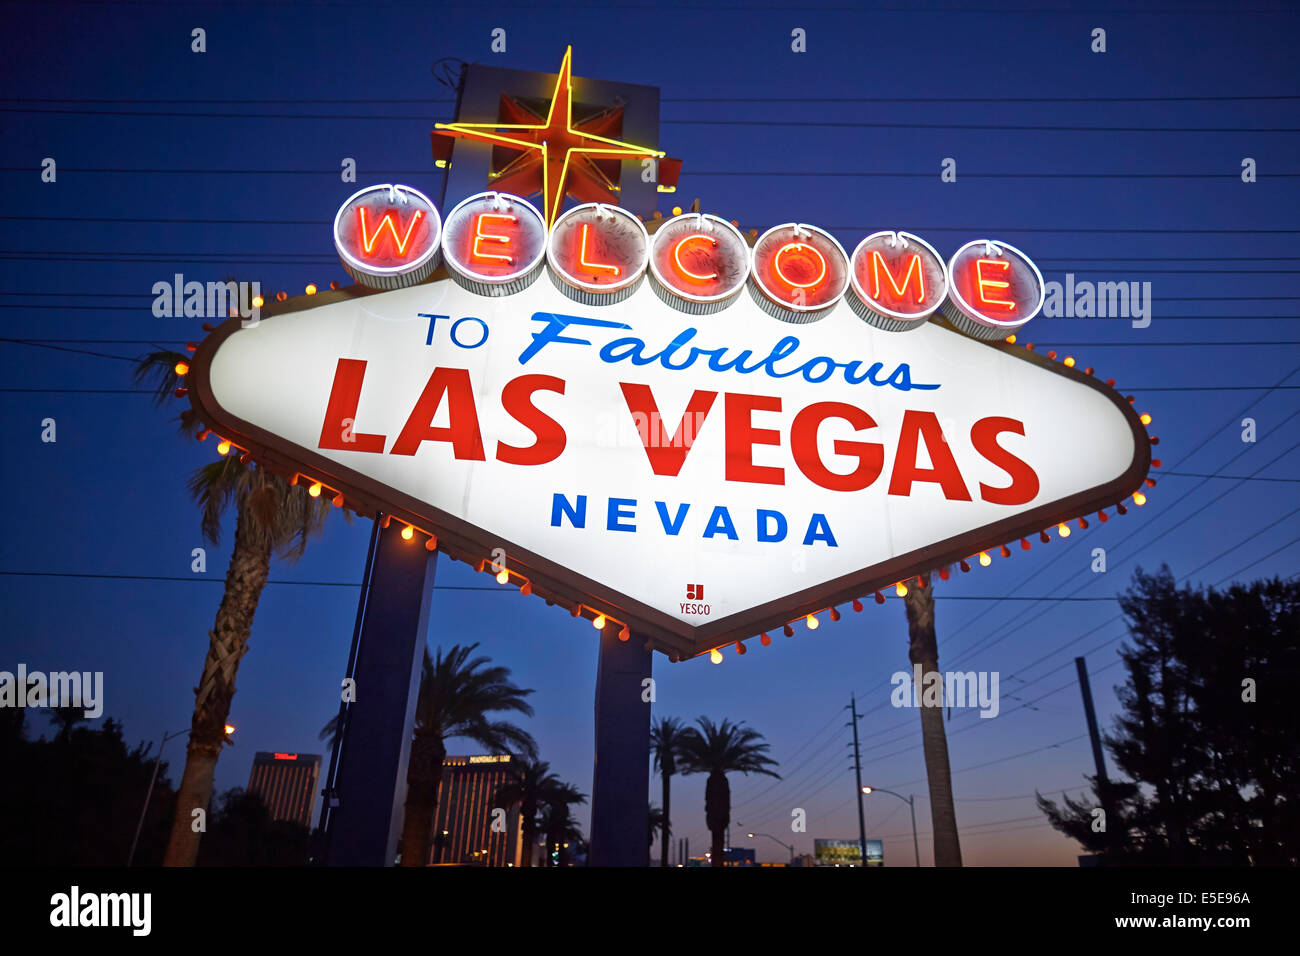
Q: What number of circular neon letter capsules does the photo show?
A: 7